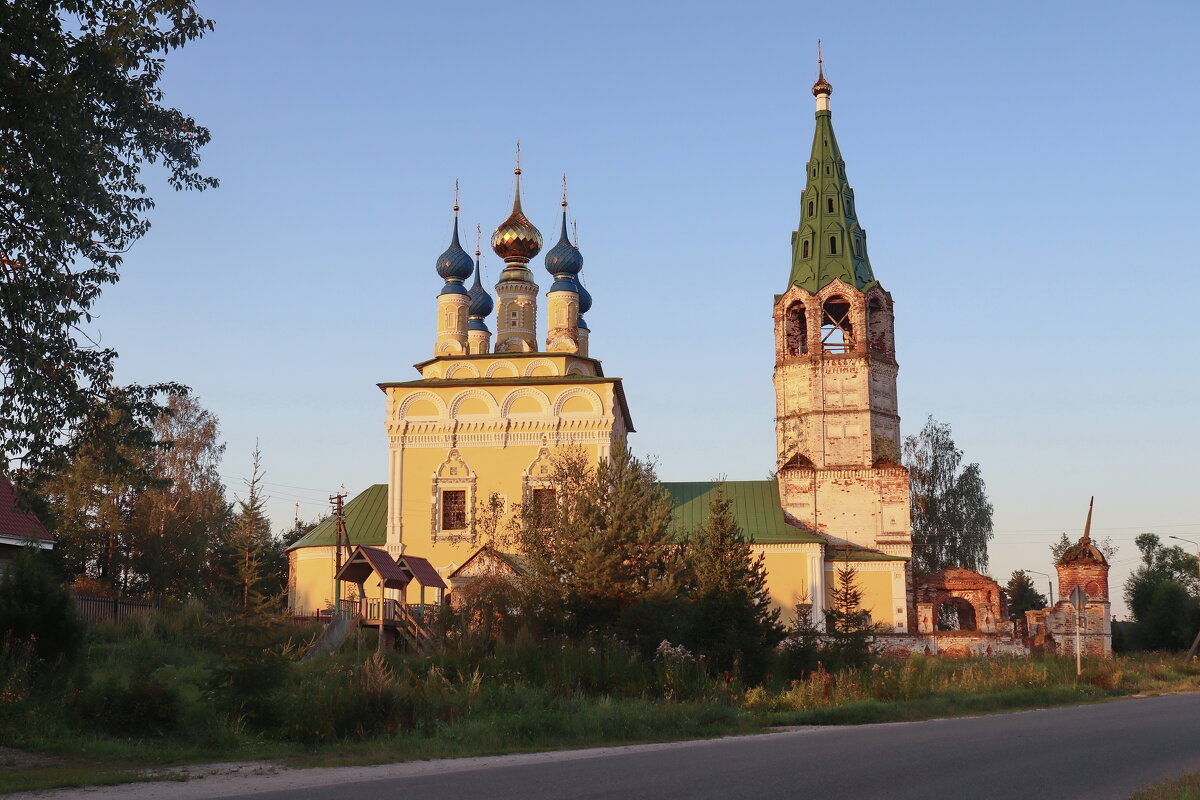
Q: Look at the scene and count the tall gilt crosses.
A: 6